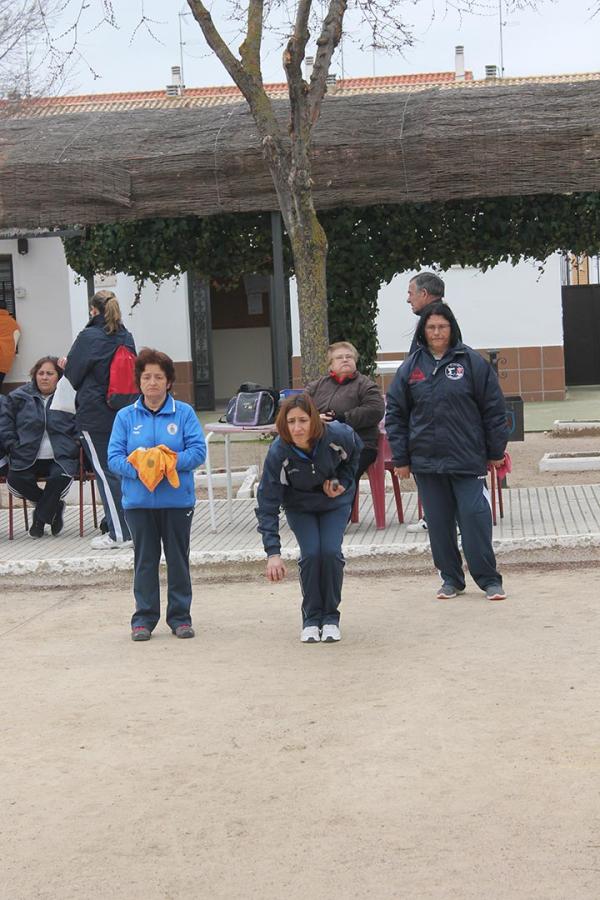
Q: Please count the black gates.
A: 1